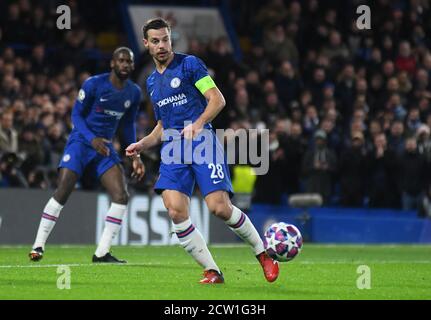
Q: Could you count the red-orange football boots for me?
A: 2